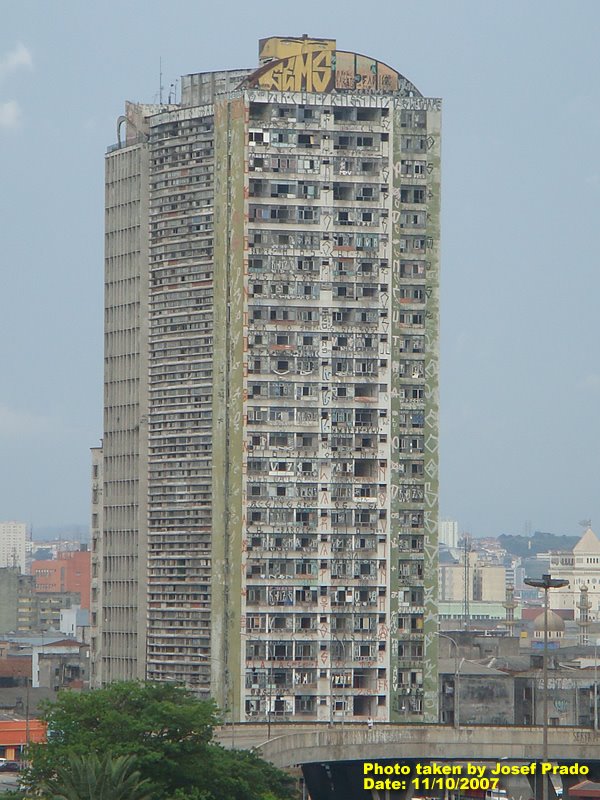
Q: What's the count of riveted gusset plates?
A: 0